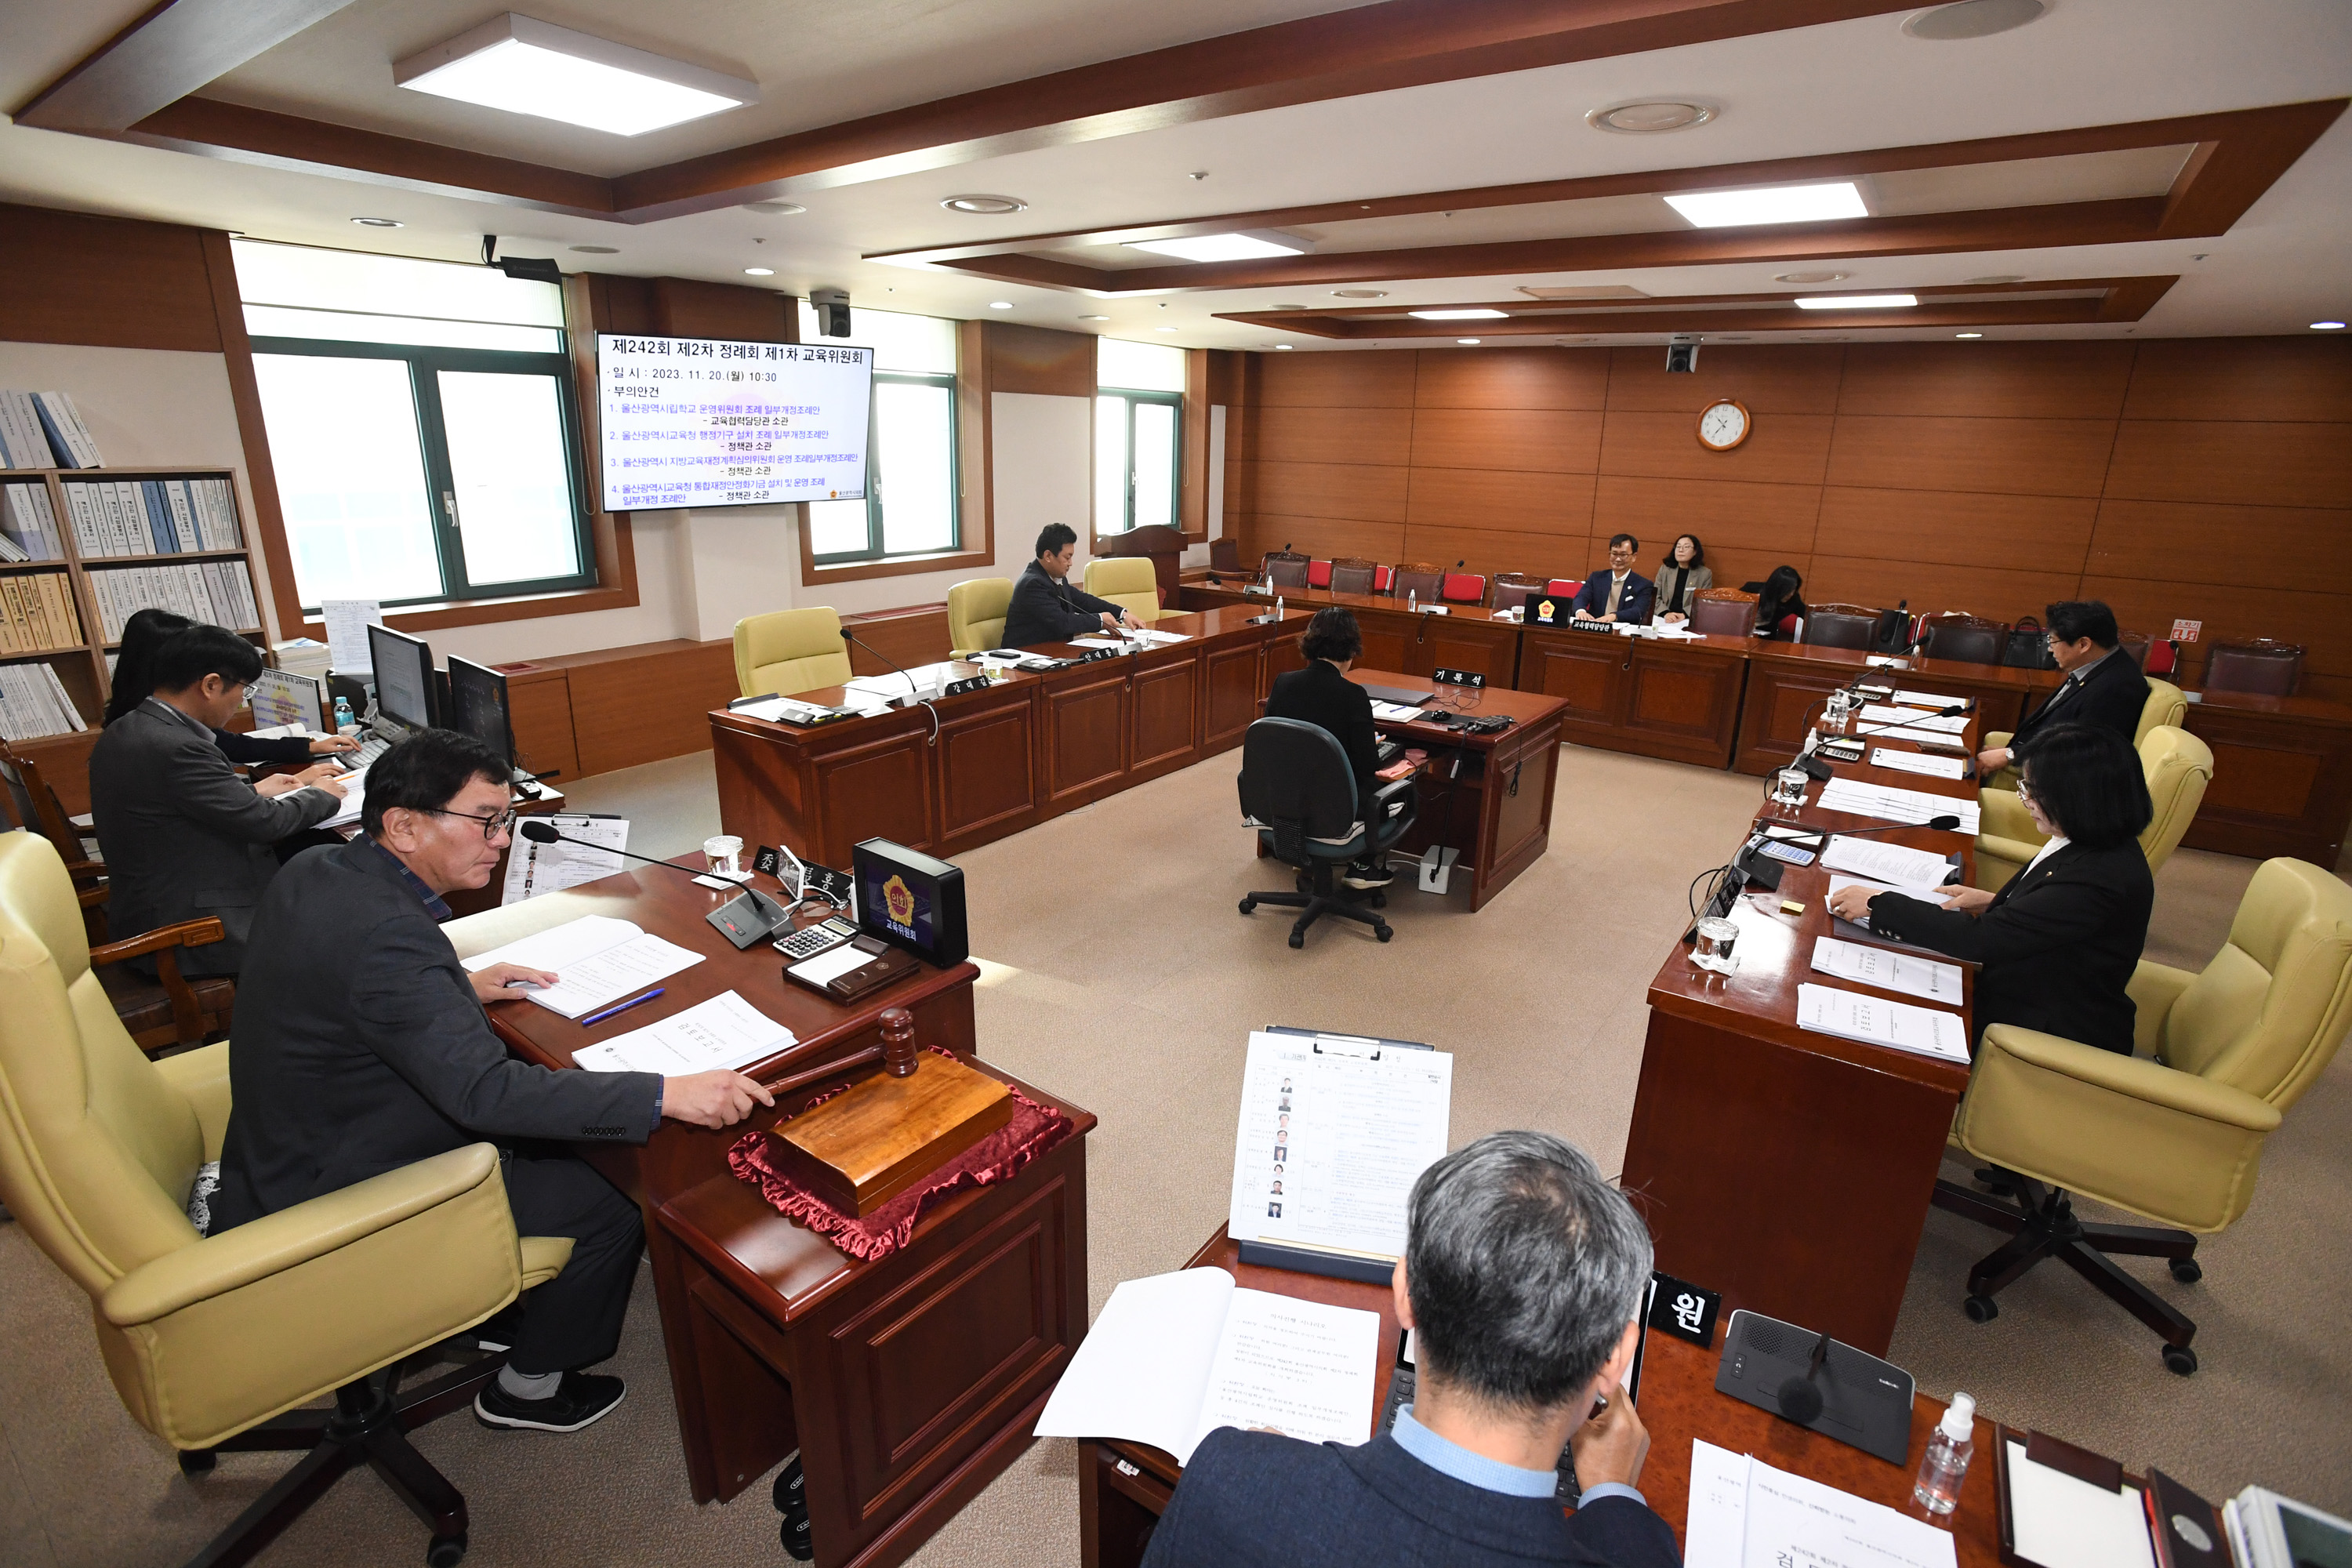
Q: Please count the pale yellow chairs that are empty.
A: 3